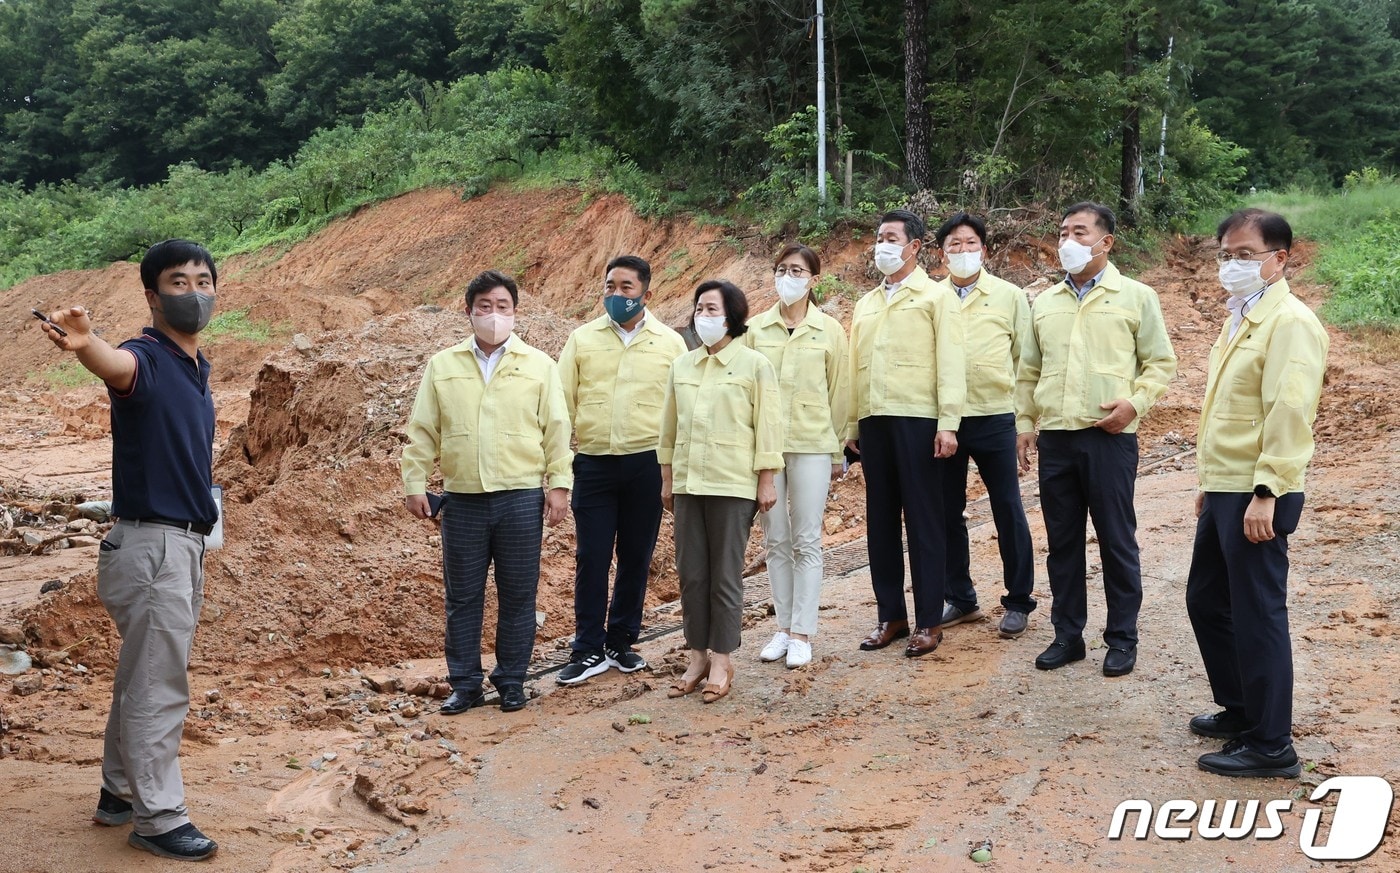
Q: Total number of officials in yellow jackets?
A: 8